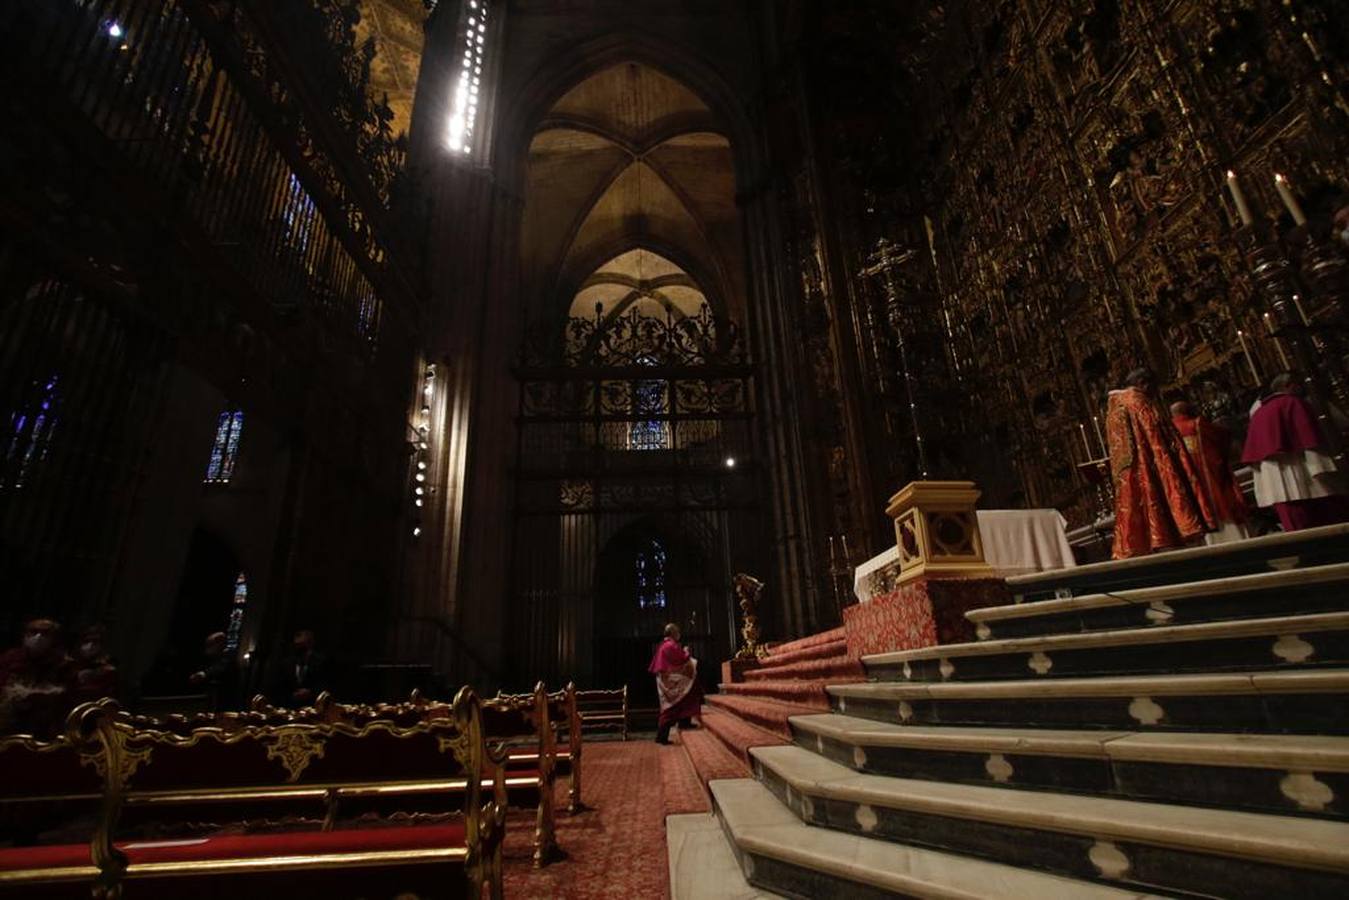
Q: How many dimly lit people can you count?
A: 4